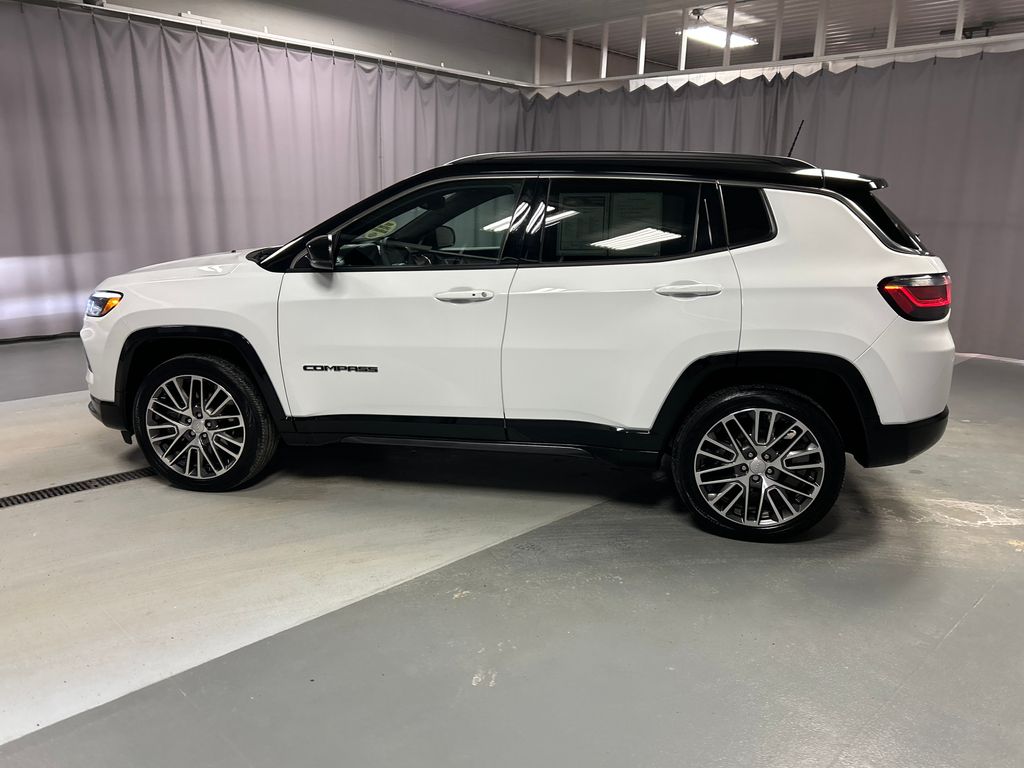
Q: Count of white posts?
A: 10